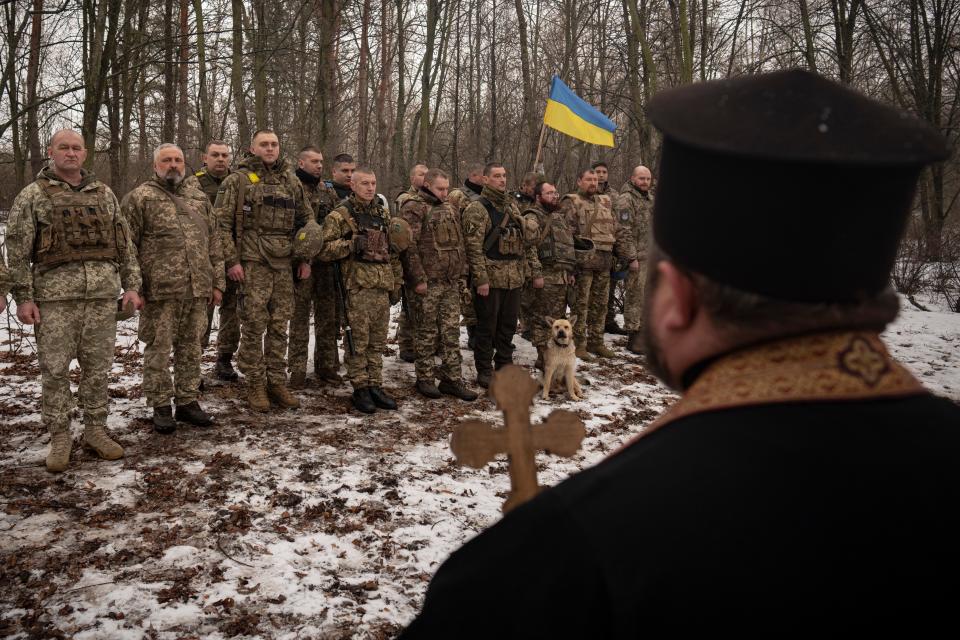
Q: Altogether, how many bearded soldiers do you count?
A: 4